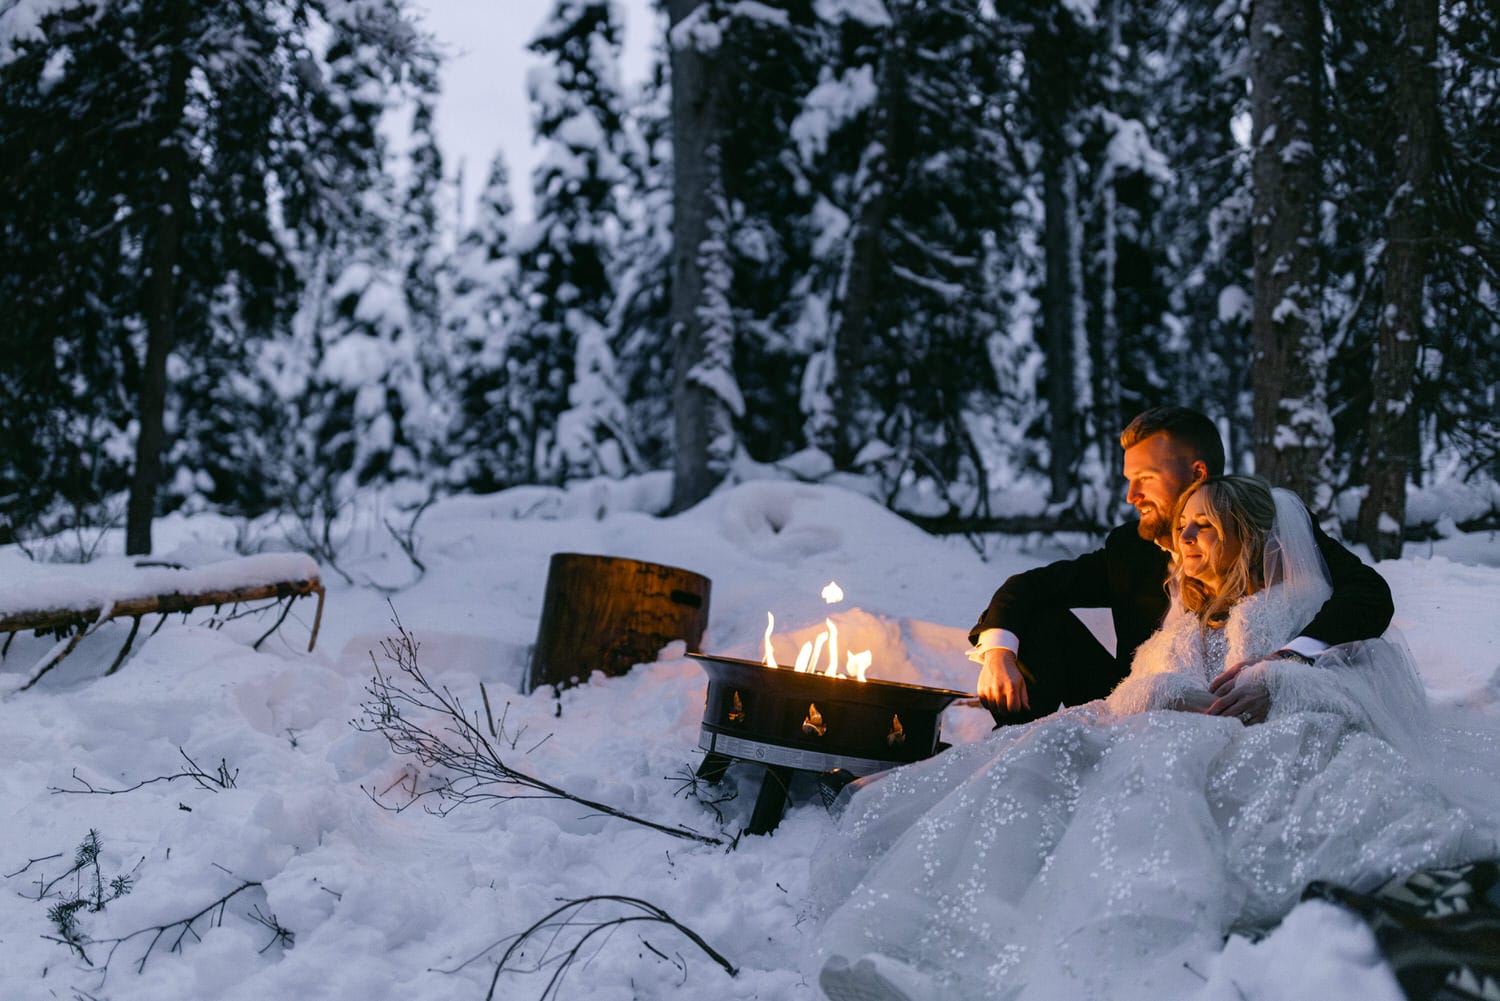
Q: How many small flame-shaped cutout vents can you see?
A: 3